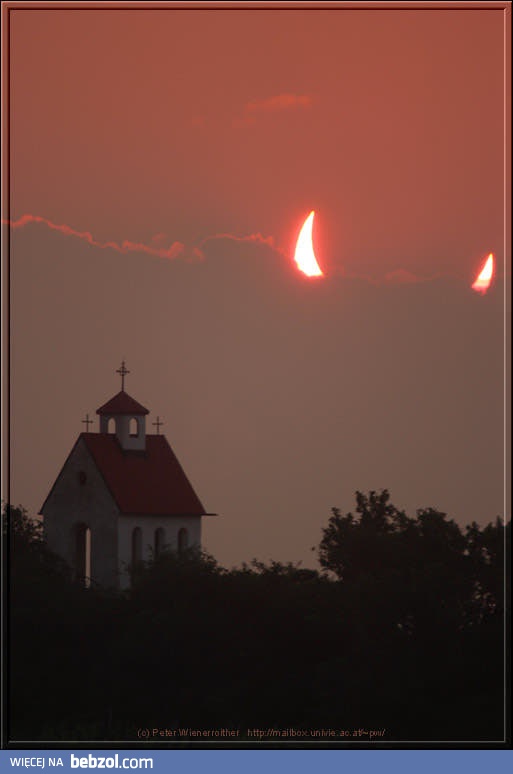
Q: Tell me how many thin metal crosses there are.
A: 3